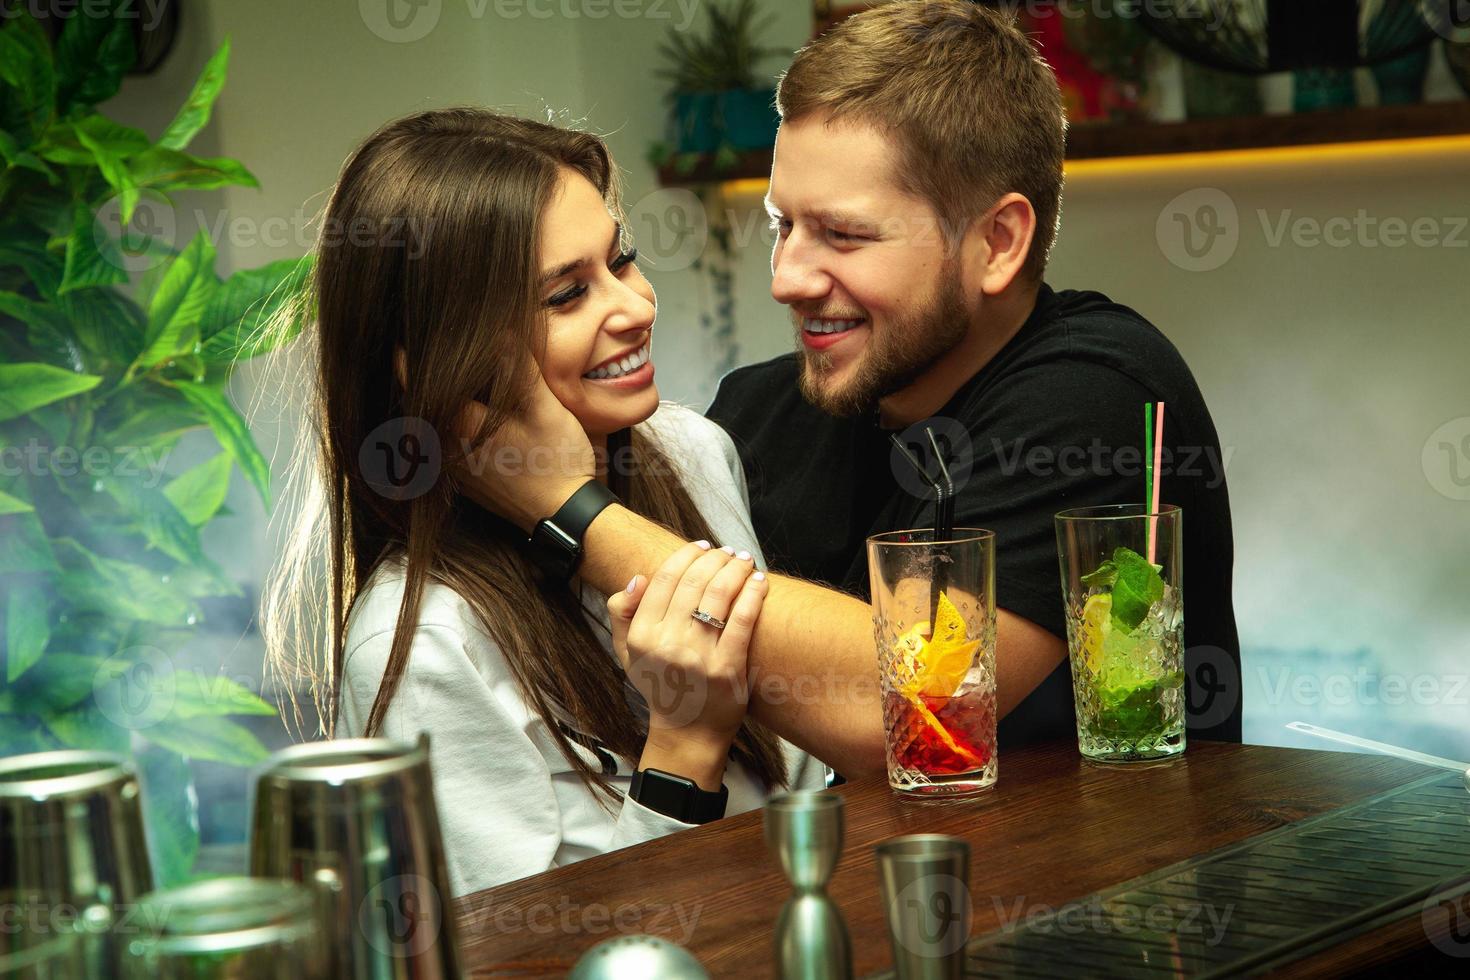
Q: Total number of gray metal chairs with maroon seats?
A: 0